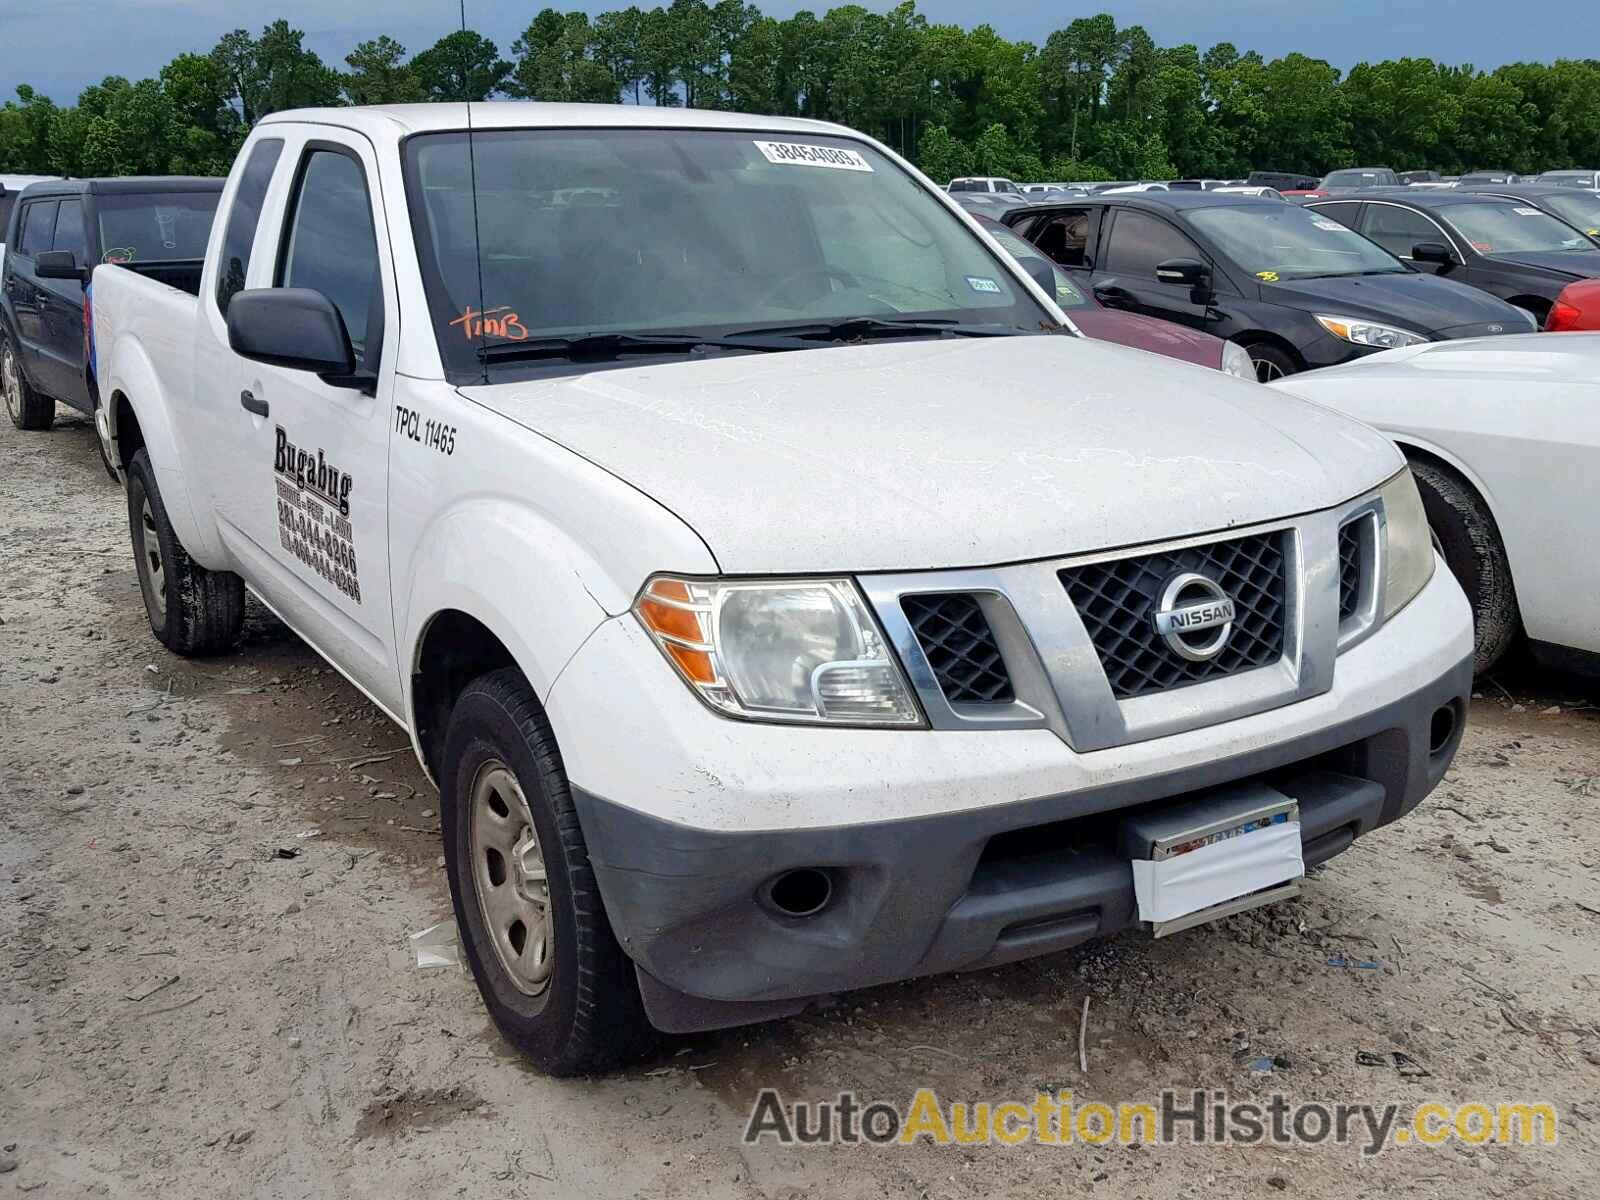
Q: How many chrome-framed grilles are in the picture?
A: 3